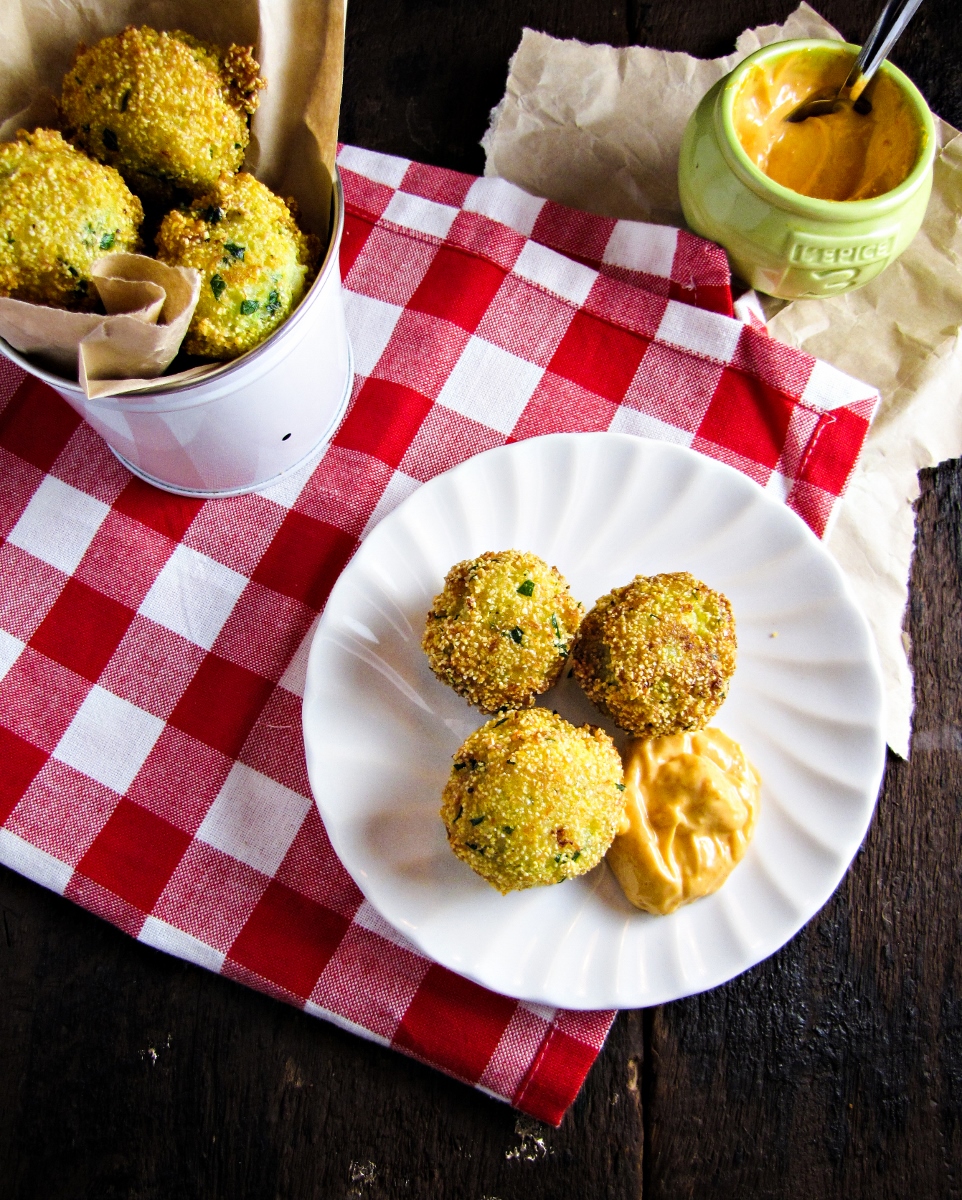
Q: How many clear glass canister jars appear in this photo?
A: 0